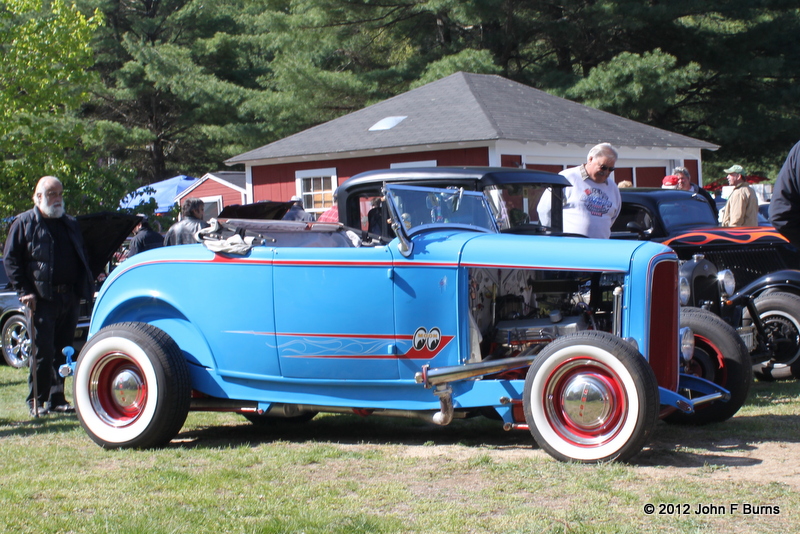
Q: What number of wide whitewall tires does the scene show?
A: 2